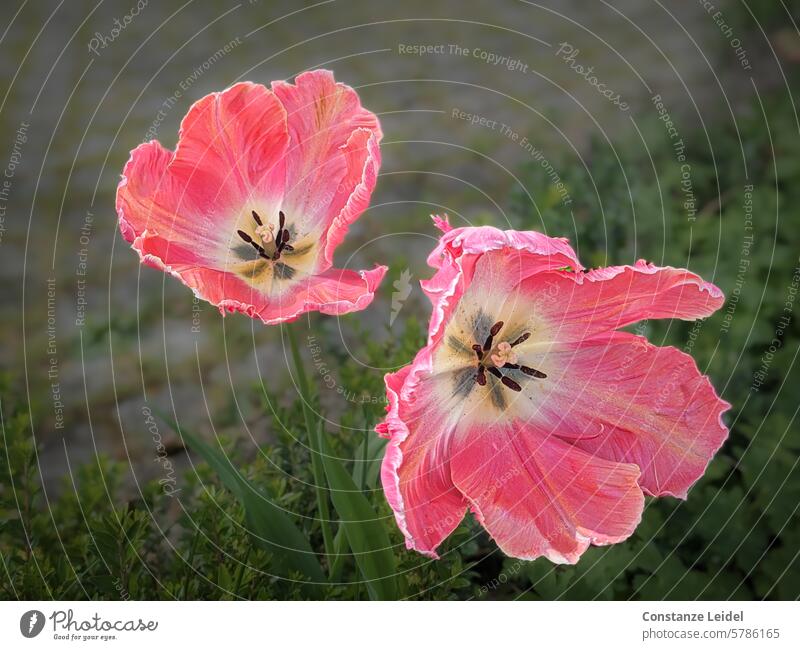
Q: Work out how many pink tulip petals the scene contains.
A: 12